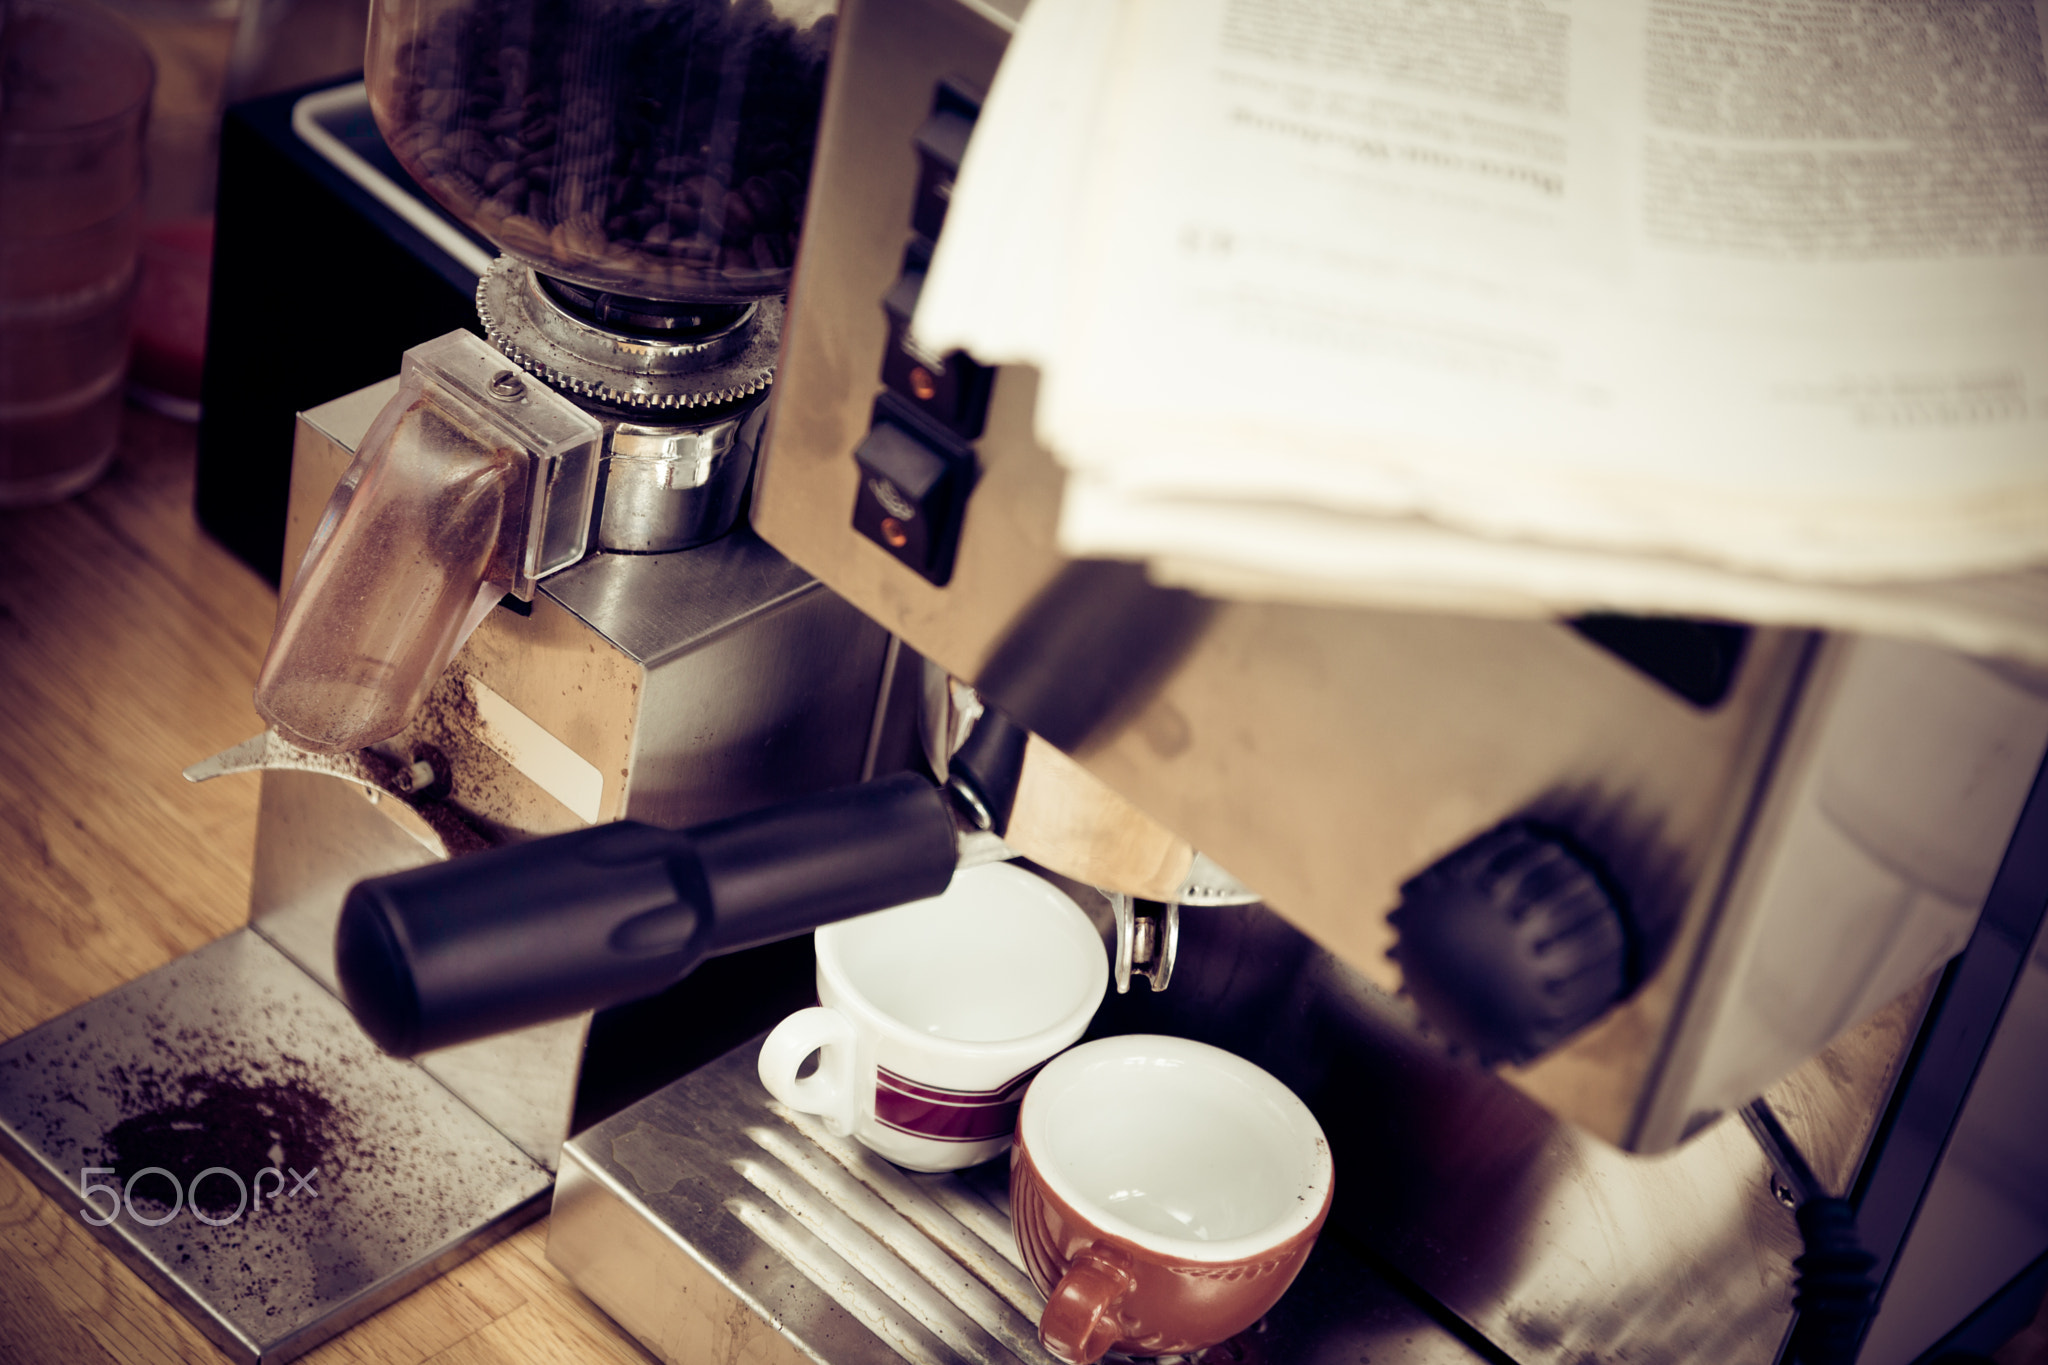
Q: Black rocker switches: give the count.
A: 3